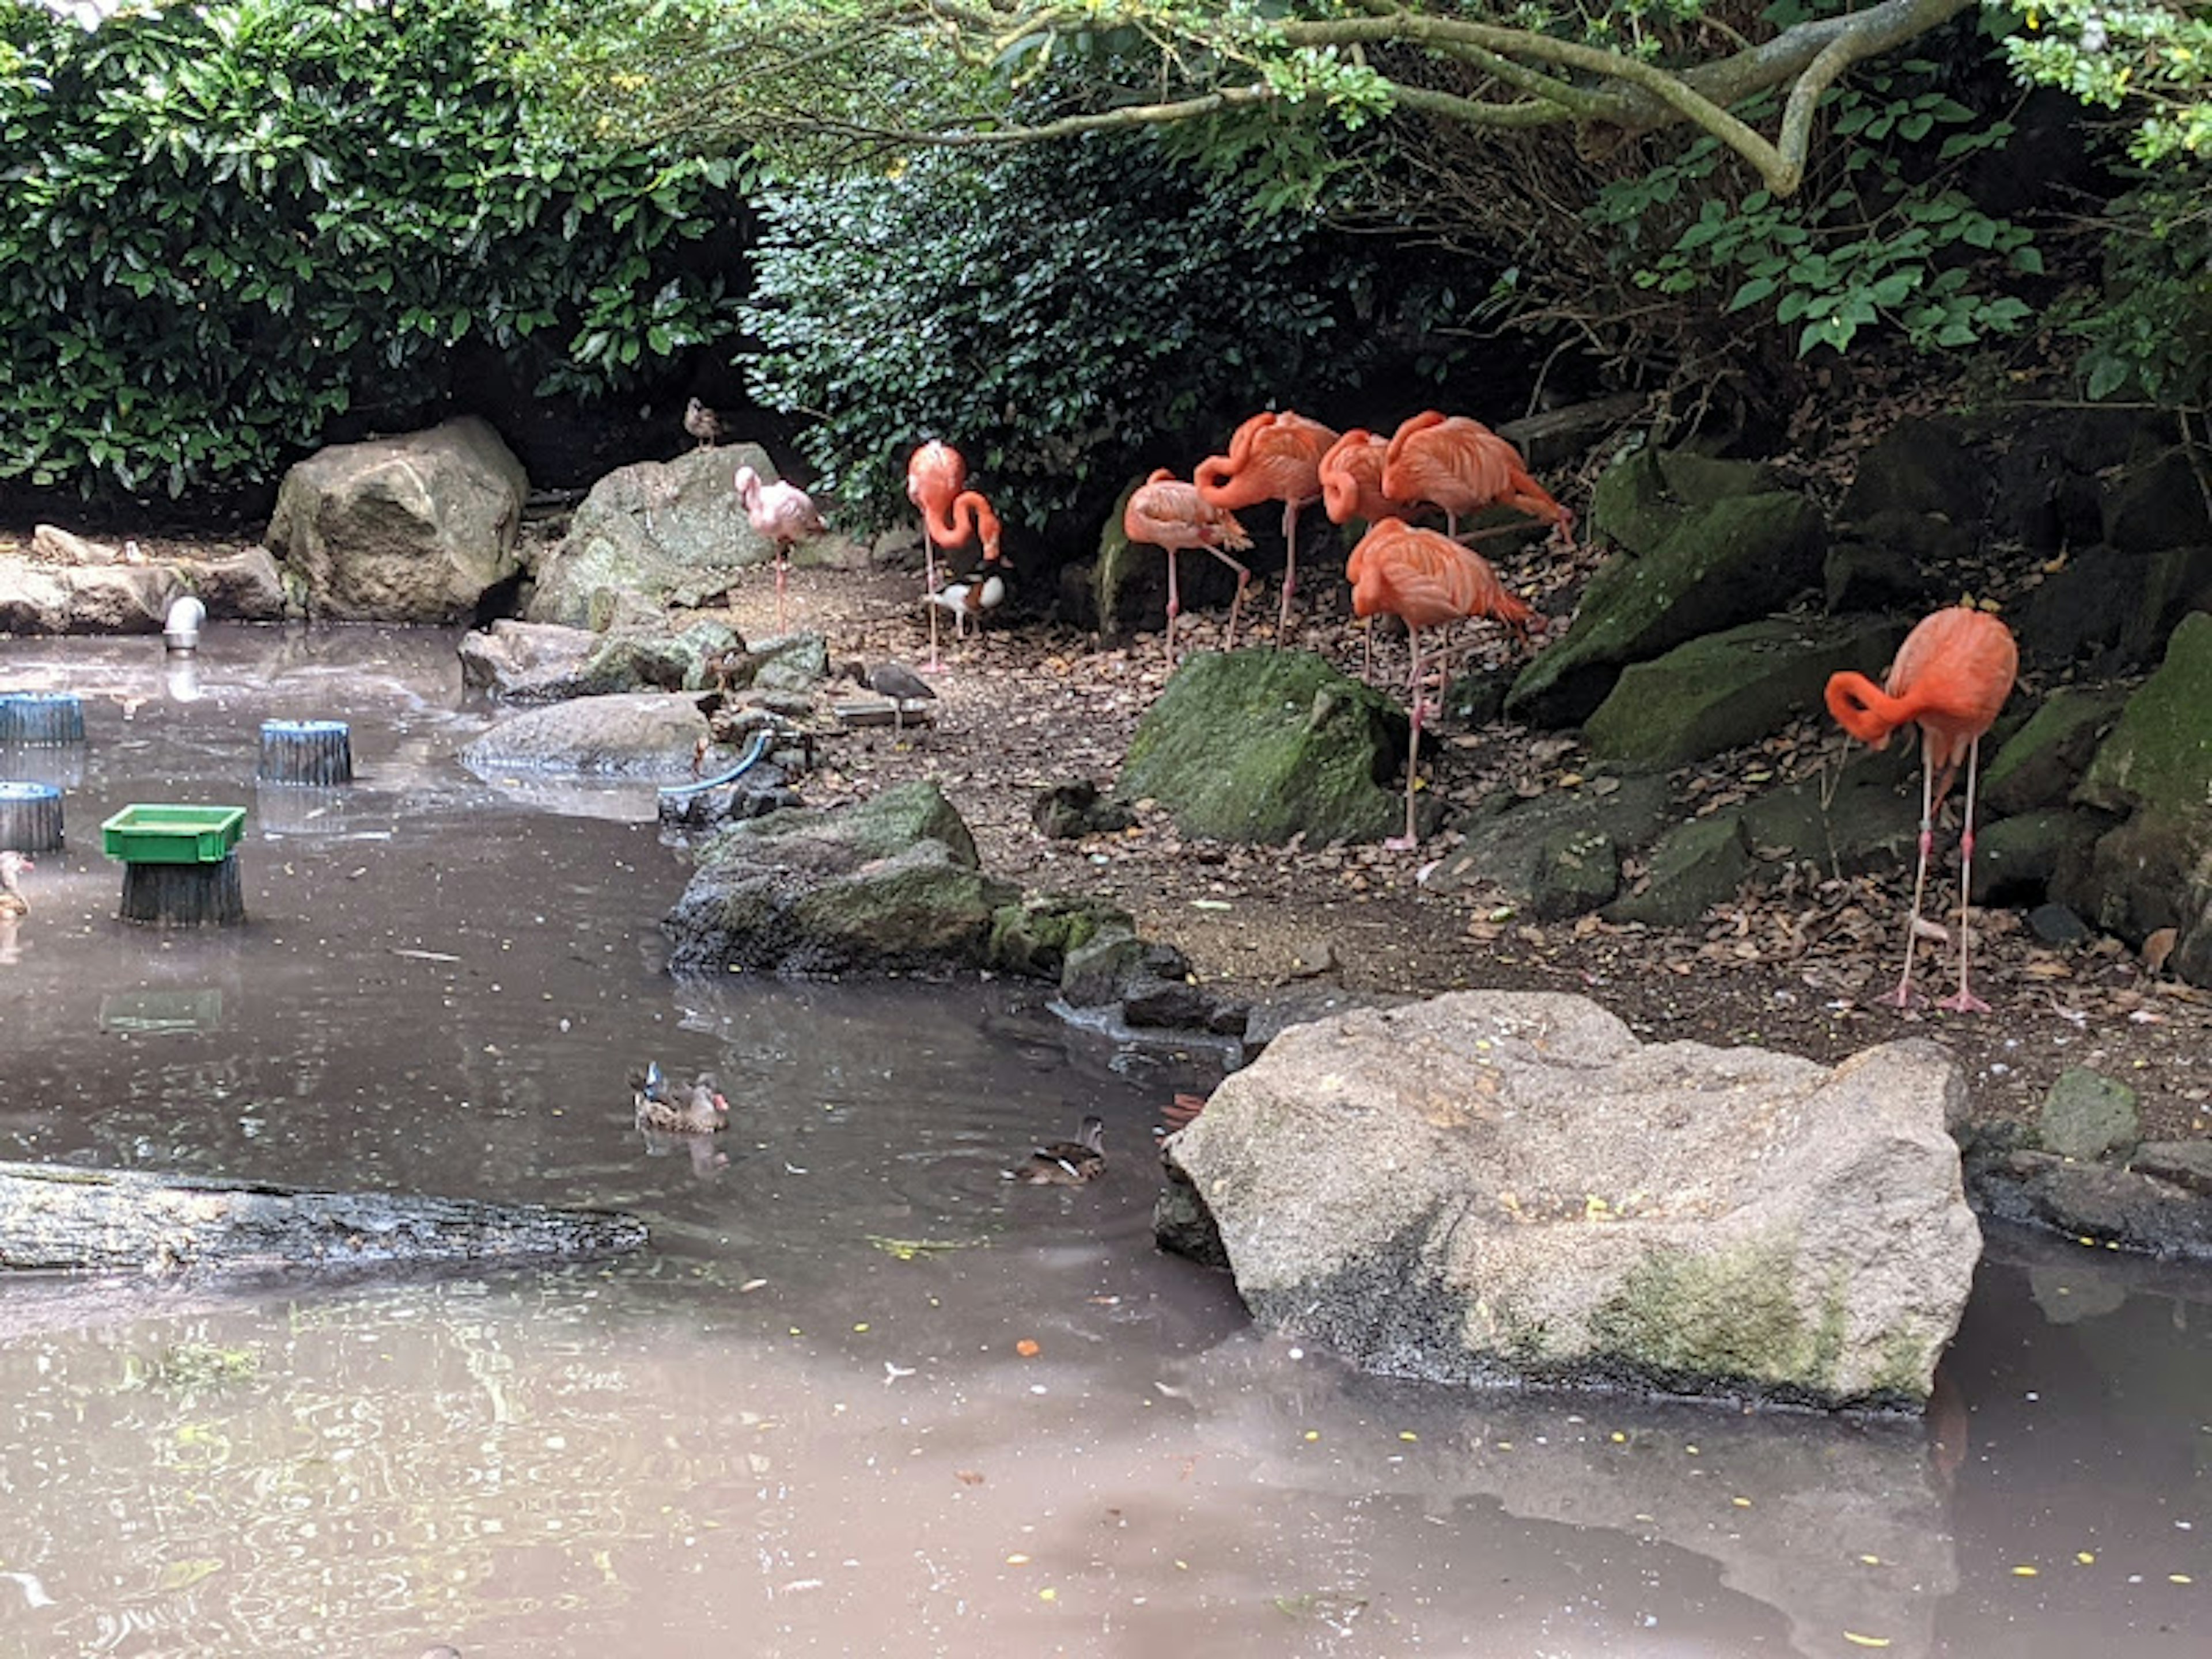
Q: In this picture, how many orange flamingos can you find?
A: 7